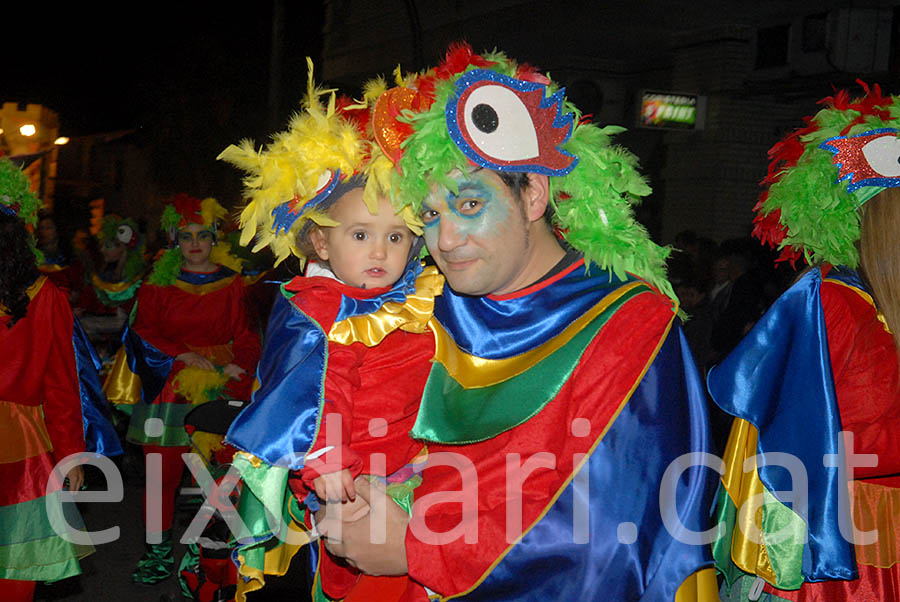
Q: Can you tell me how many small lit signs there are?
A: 1